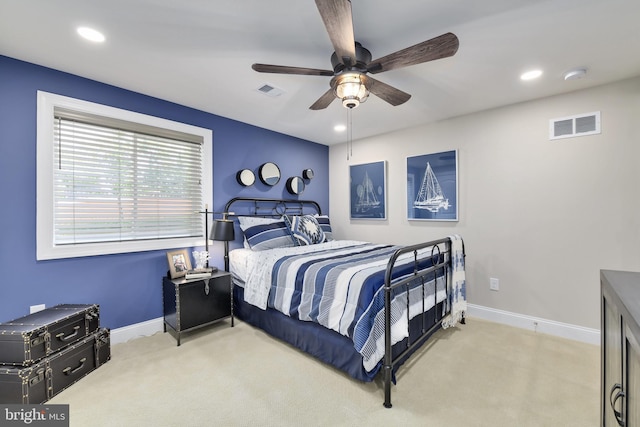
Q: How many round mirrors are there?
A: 4